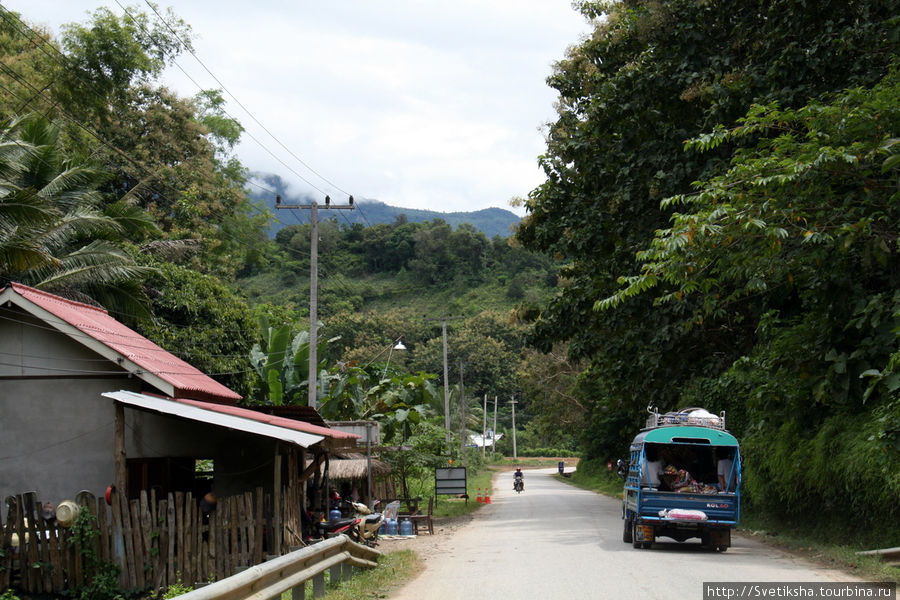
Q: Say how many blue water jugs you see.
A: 4